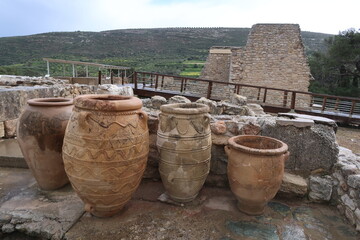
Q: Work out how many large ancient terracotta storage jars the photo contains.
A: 4